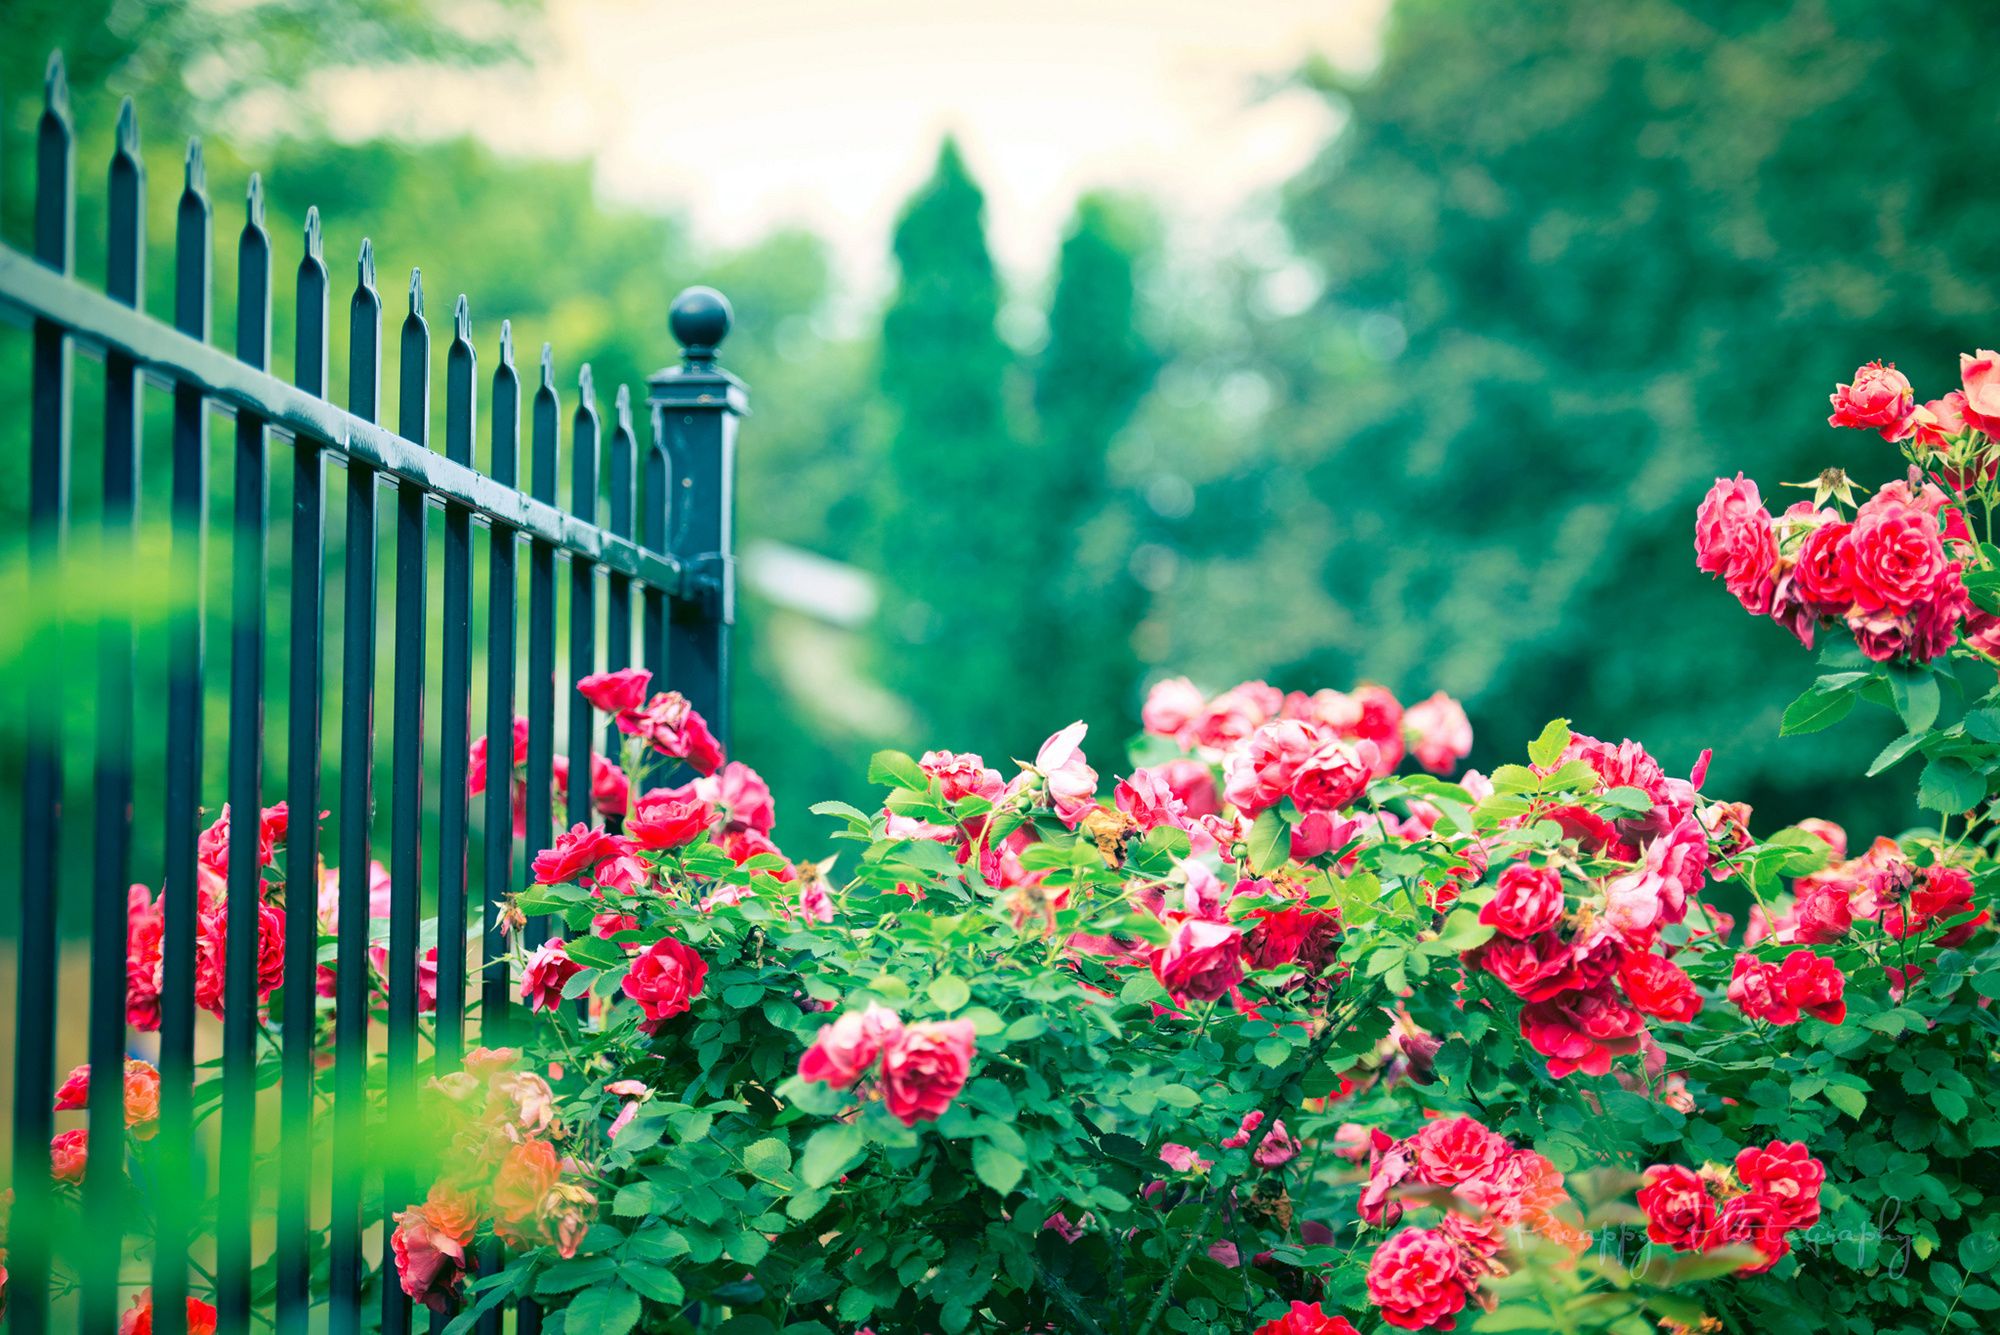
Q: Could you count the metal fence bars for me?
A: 13